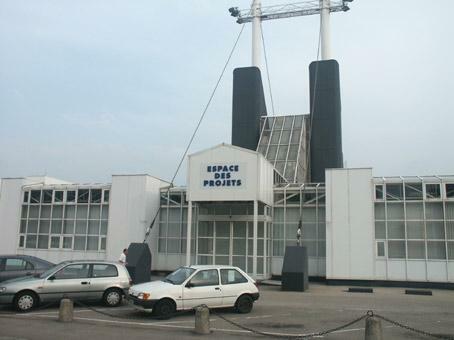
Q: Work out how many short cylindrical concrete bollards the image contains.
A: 3